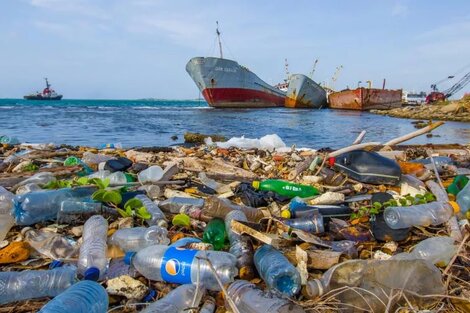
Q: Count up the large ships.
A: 3